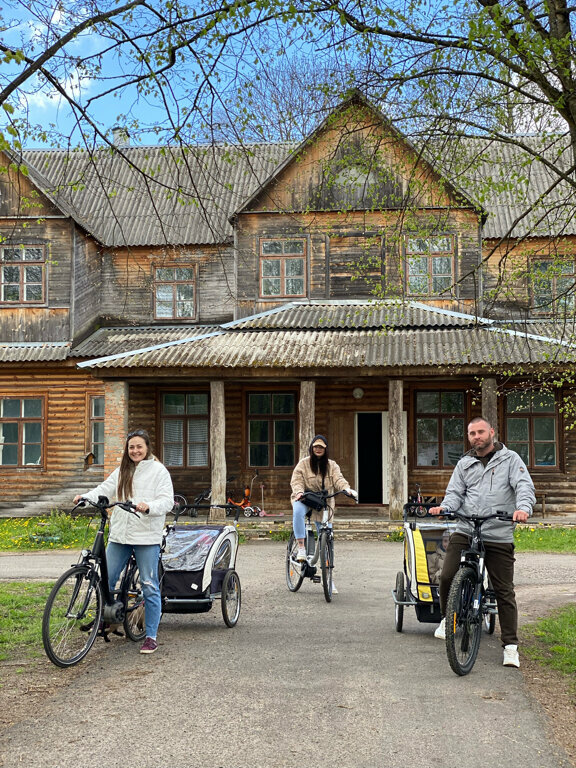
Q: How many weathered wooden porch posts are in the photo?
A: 4